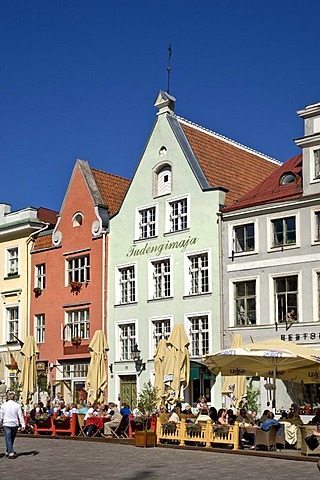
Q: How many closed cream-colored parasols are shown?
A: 5